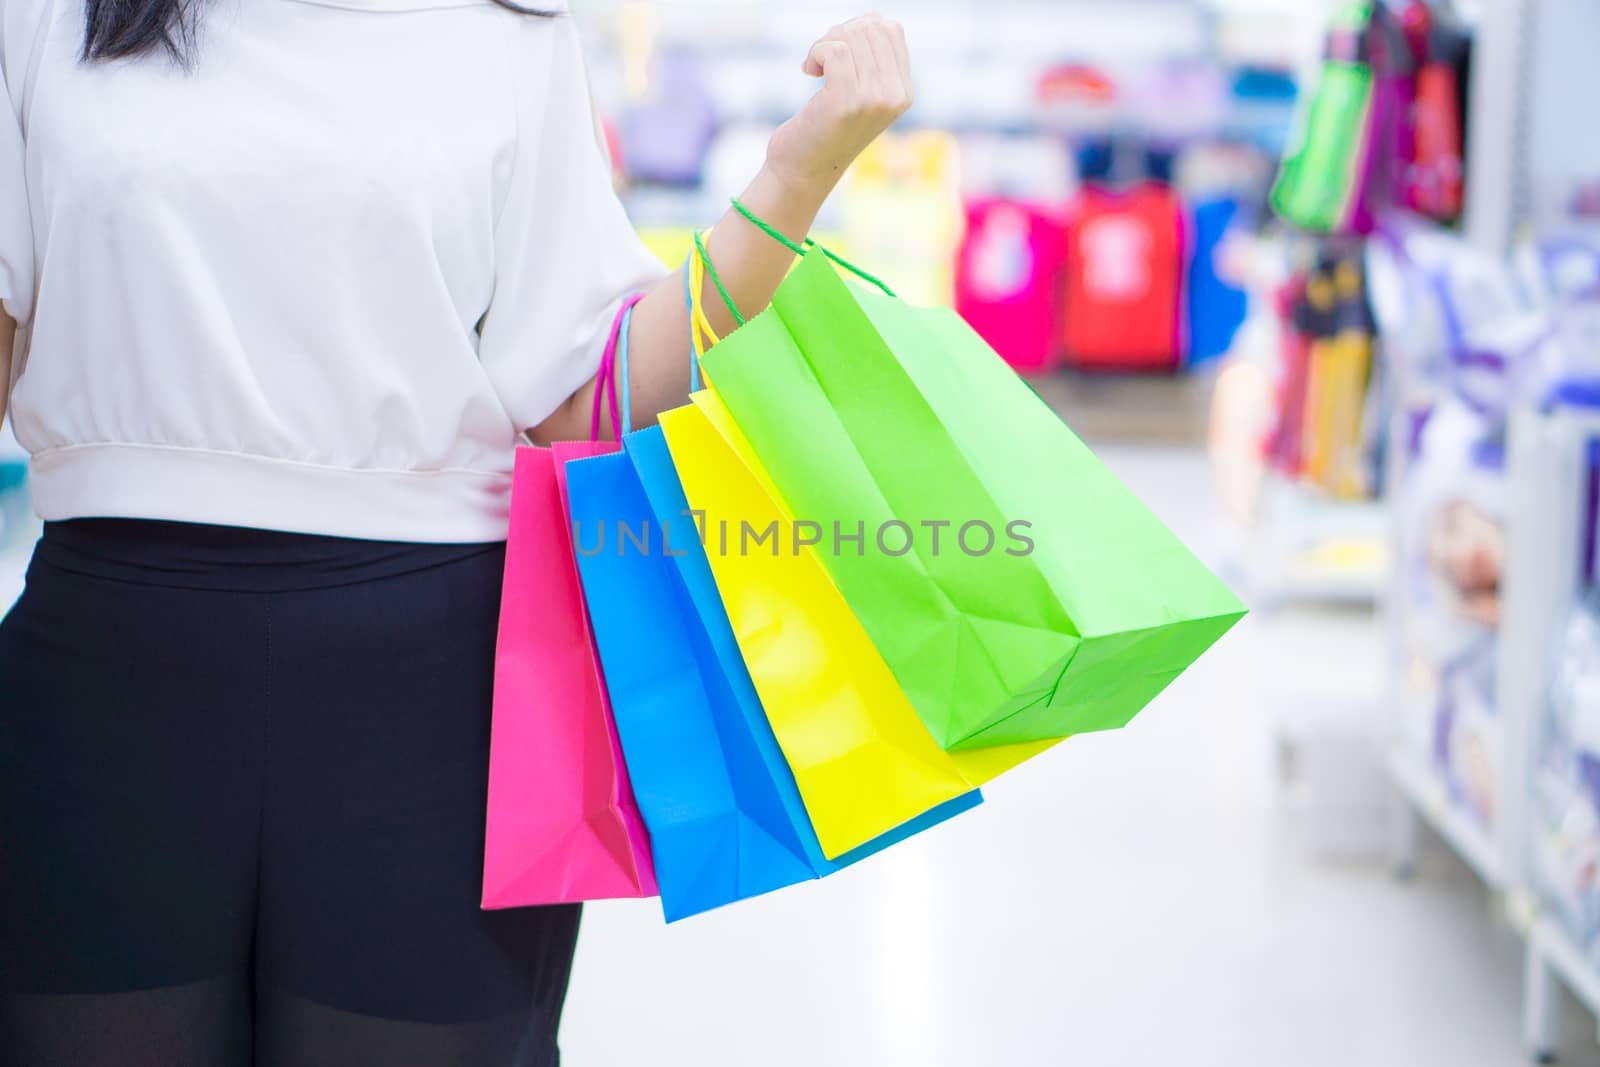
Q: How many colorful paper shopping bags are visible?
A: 4